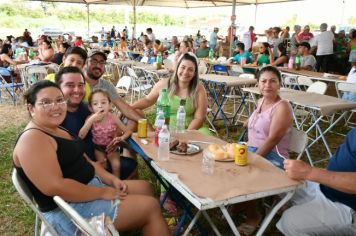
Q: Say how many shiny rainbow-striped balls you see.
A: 0